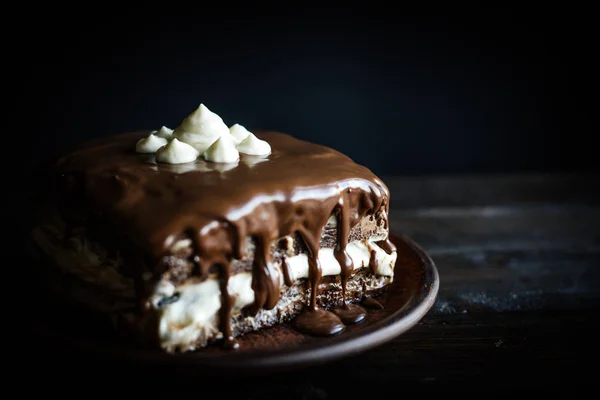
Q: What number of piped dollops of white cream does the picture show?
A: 7